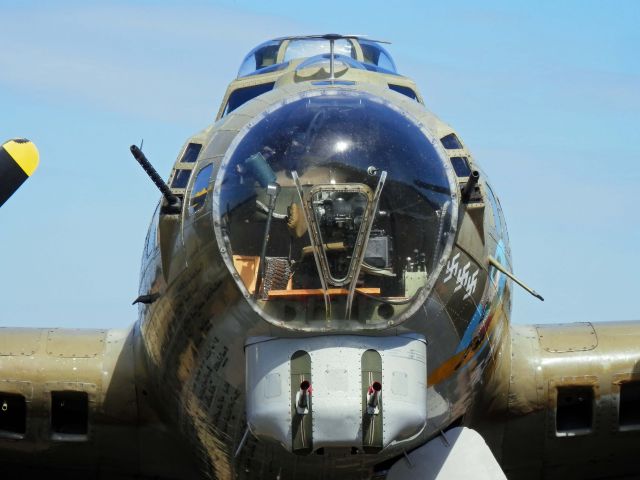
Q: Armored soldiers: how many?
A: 0